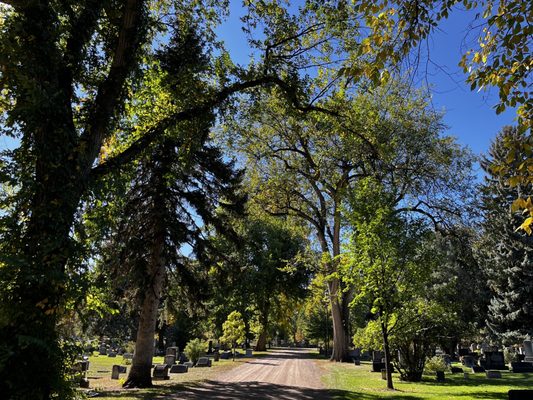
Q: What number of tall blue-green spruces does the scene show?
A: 1